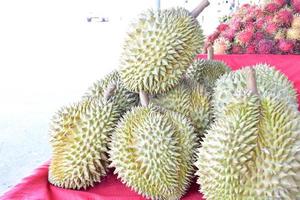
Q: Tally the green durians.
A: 8